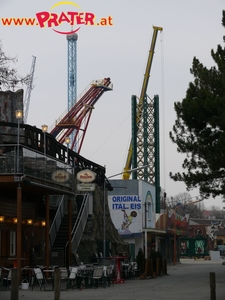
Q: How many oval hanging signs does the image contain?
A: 2